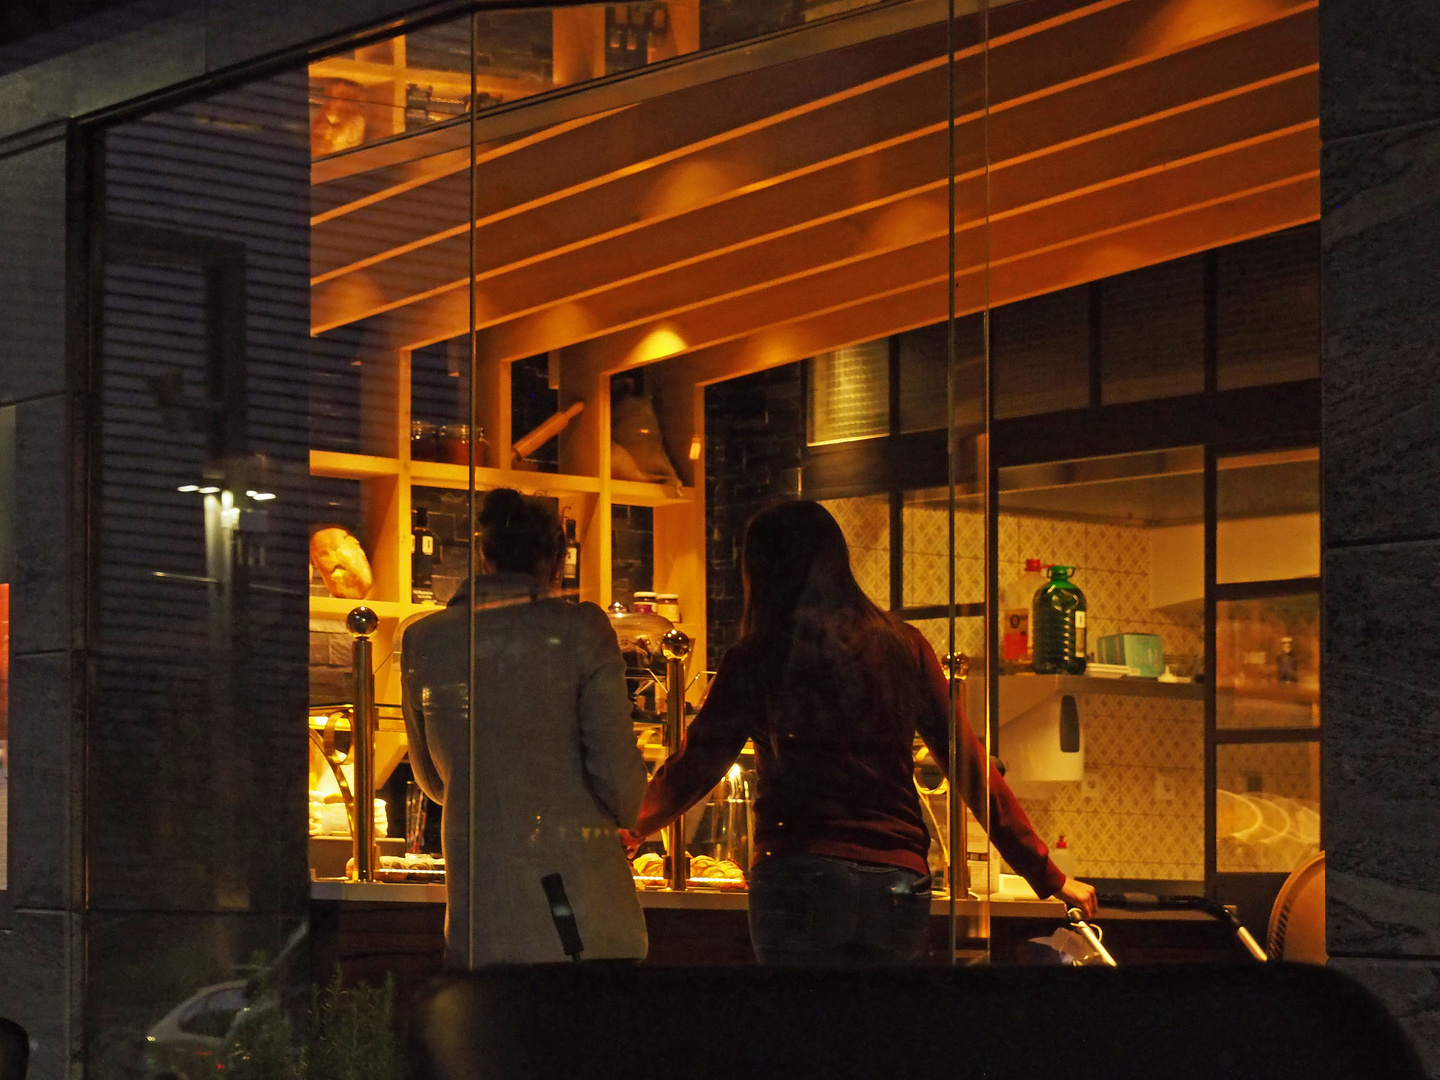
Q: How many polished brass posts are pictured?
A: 3